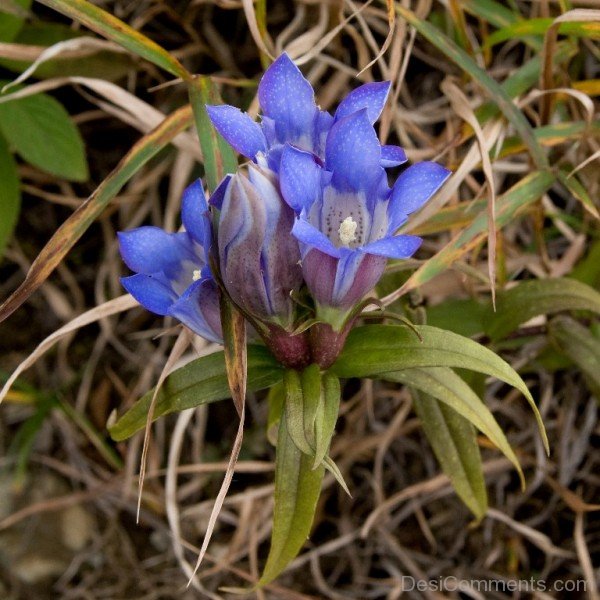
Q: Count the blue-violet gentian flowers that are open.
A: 3